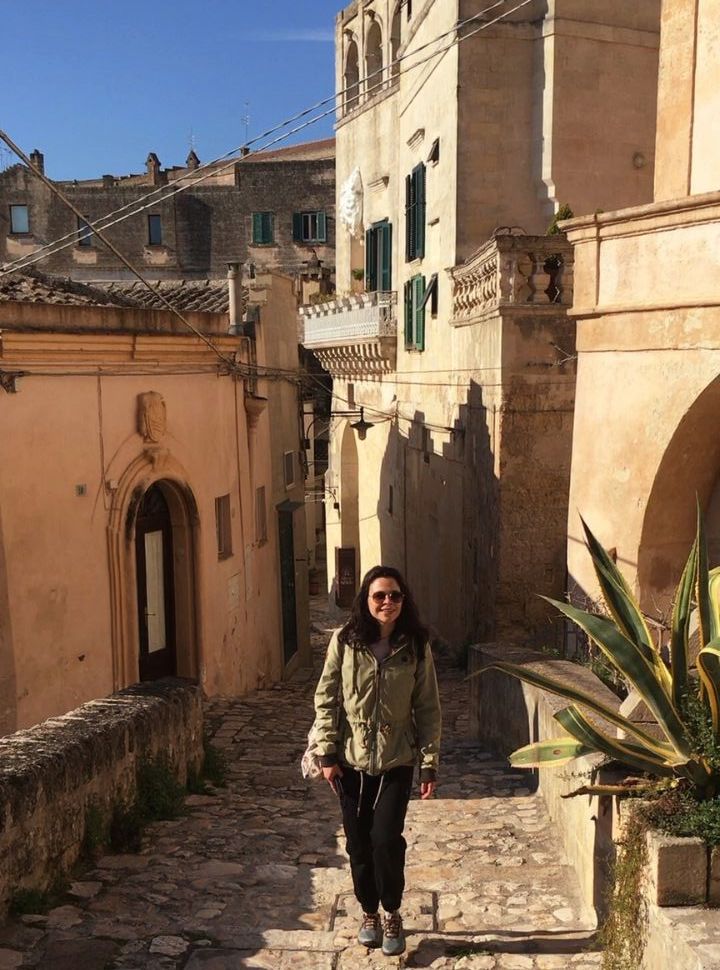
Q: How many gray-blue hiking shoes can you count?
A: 2